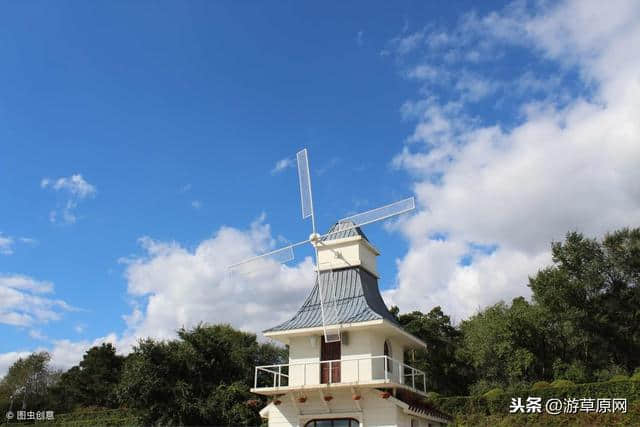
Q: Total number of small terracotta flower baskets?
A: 6